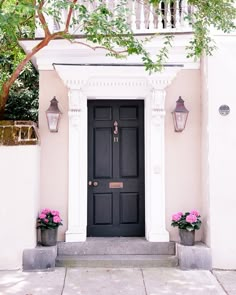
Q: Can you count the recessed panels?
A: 6